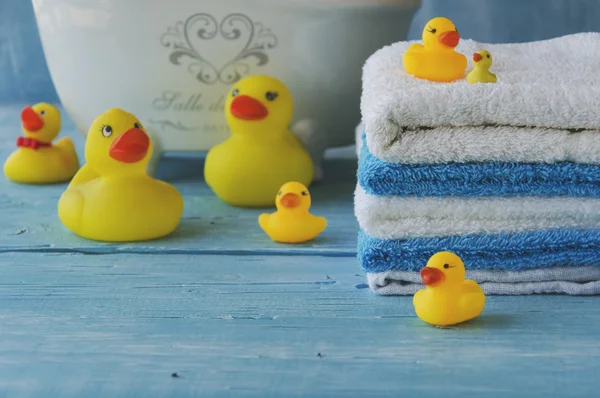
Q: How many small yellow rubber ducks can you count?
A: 5